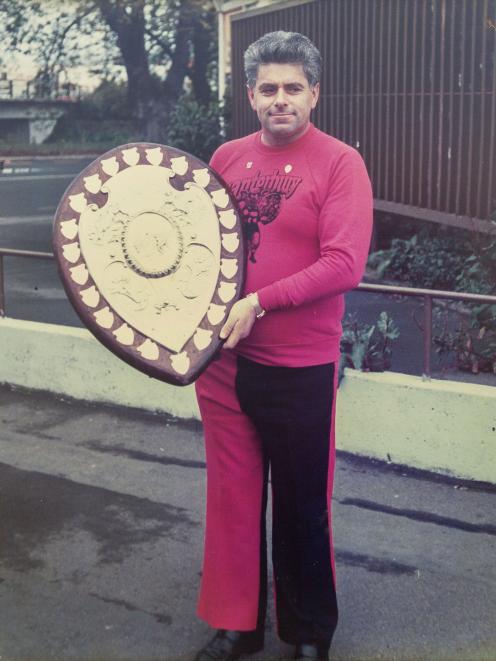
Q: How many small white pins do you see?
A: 2